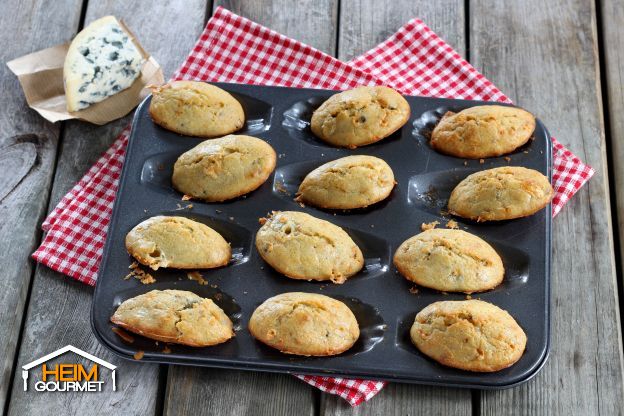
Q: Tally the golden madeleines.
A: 12